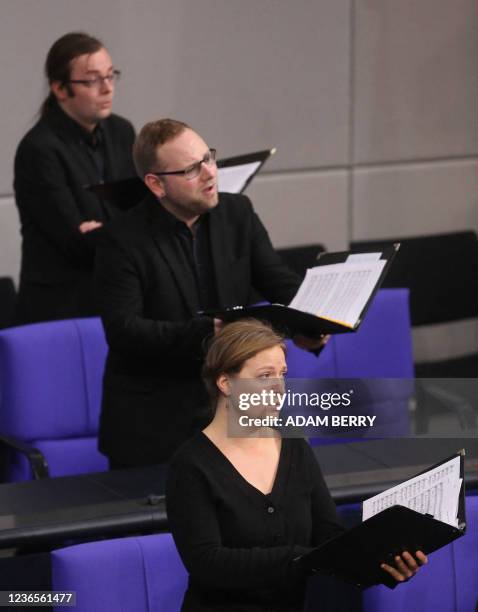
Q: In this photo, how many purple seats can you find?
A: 4